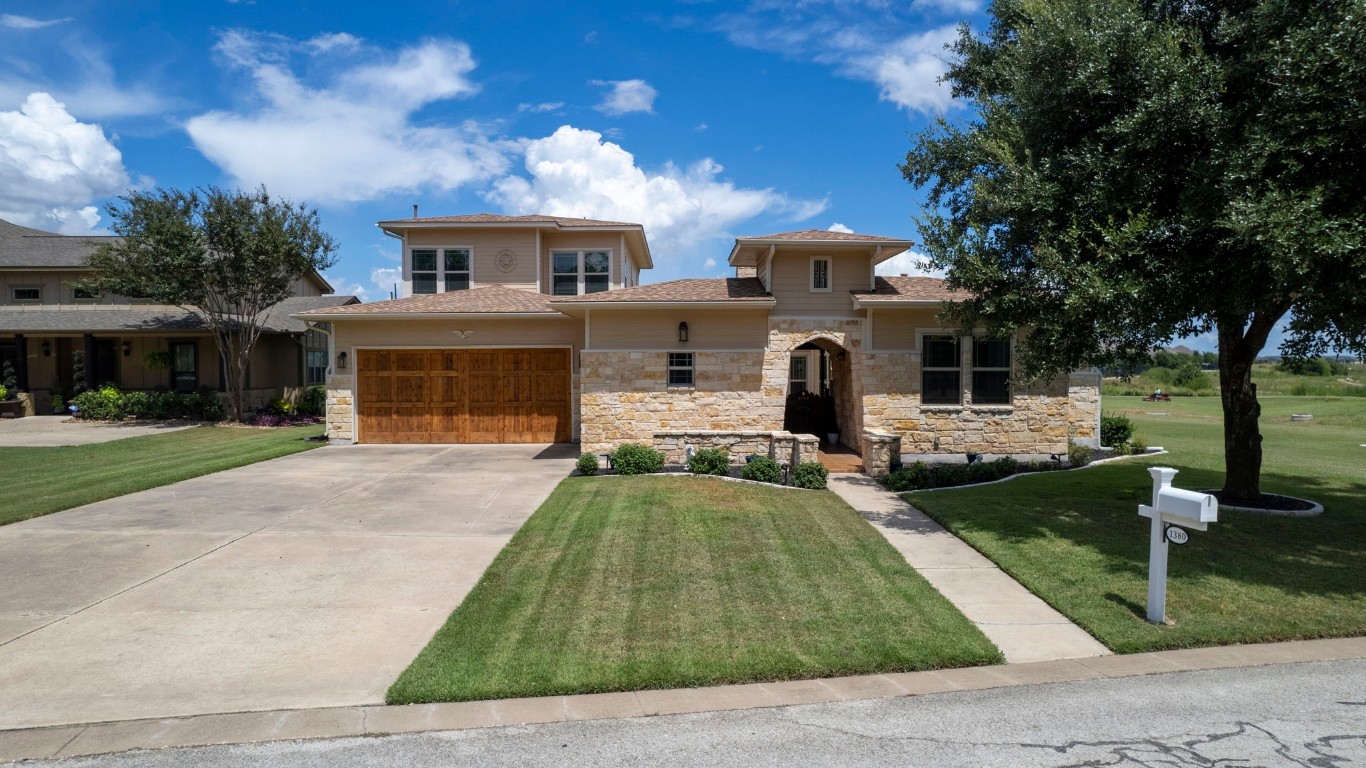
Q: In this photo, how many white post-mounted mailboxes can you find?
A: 1